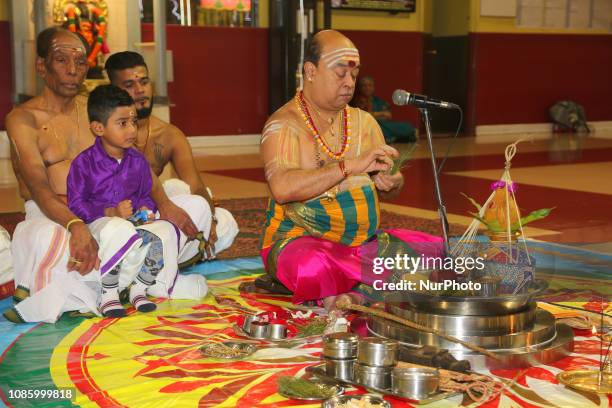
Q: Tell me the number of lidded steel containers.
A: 5